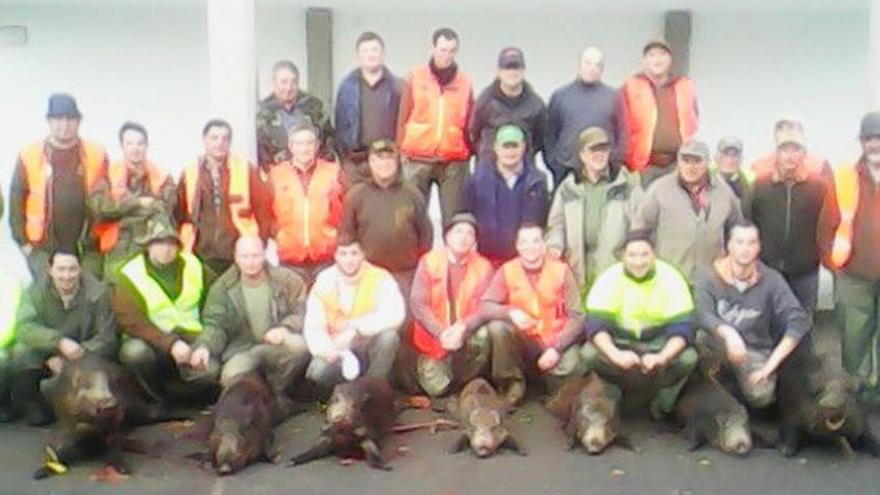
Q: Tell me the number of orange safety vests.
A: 11